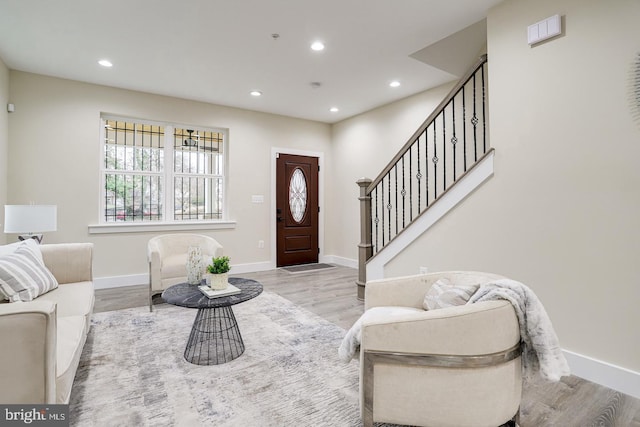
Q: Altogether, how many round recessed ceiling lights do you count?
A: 5